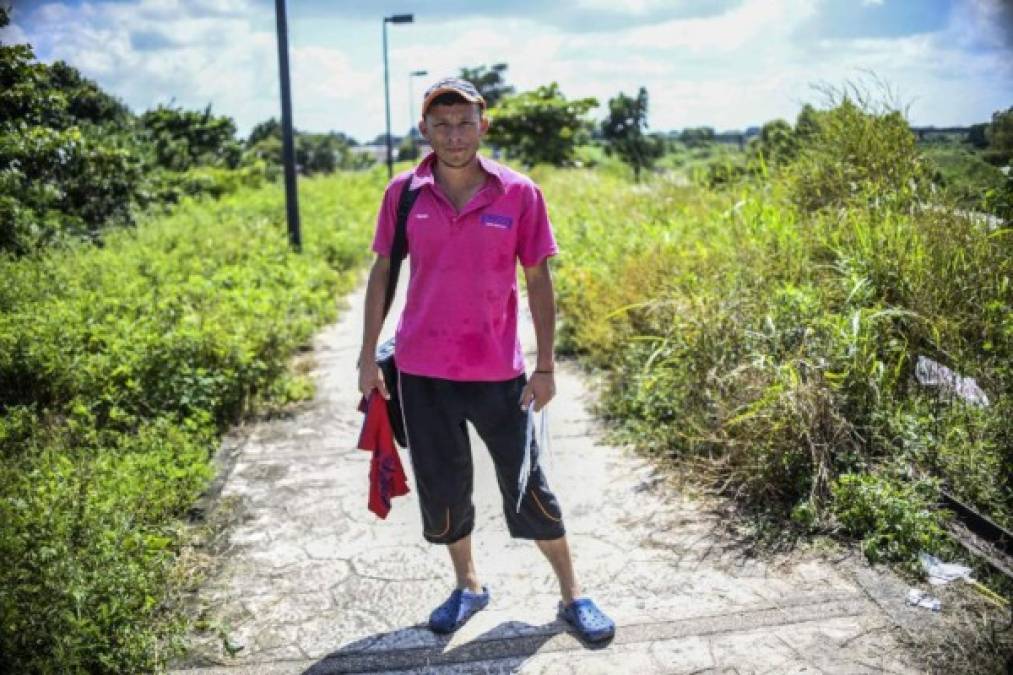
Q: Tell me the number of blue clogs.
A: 2